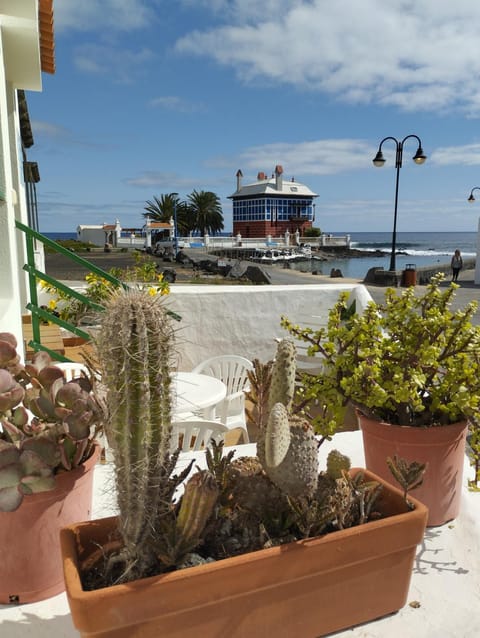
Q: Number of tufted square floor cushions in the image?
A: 0